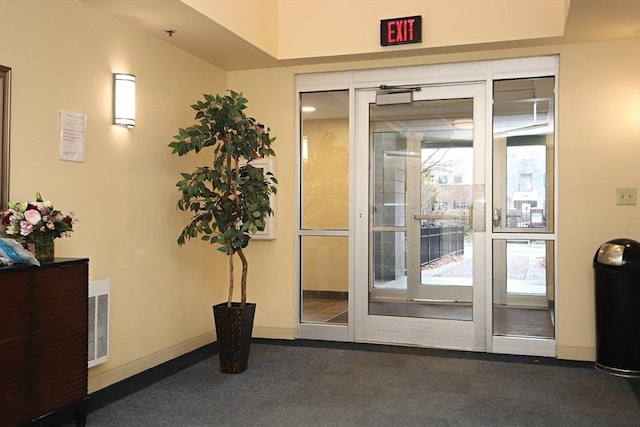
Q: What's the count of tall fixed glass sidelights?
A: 2